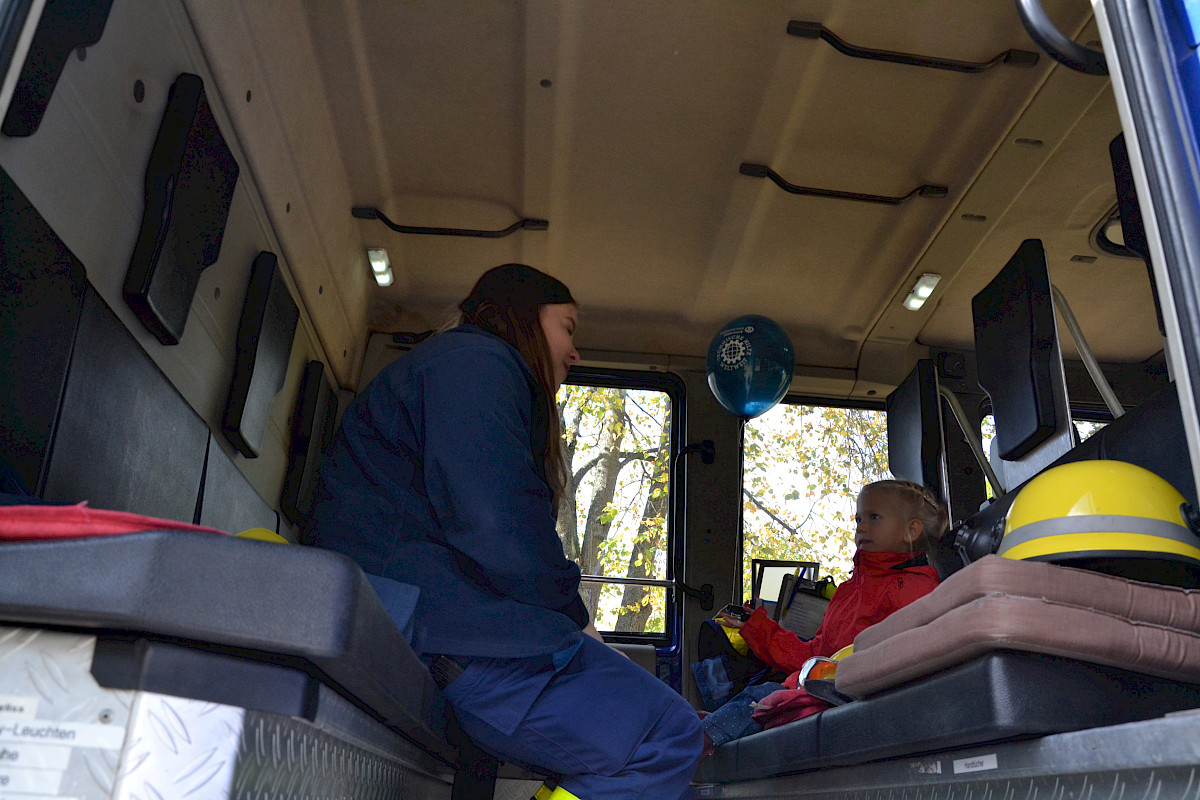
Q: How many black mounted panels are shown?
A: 7